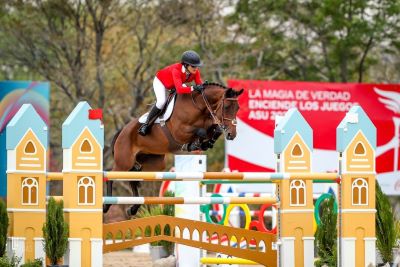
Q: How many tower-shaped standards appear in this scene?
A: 4